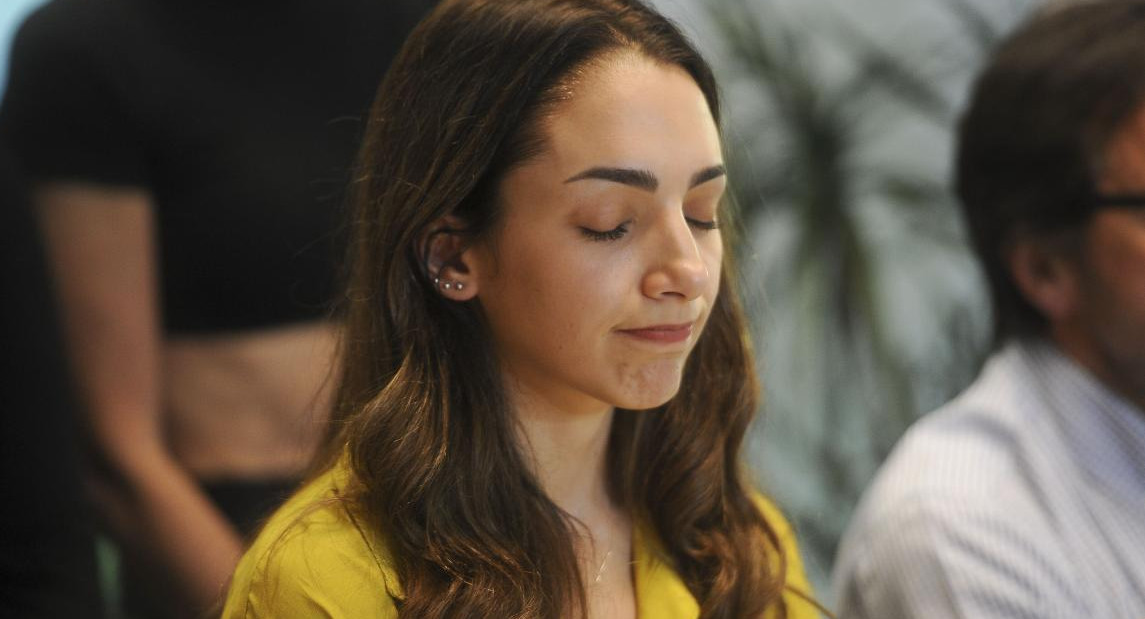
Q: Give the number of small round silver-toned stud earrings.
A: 3